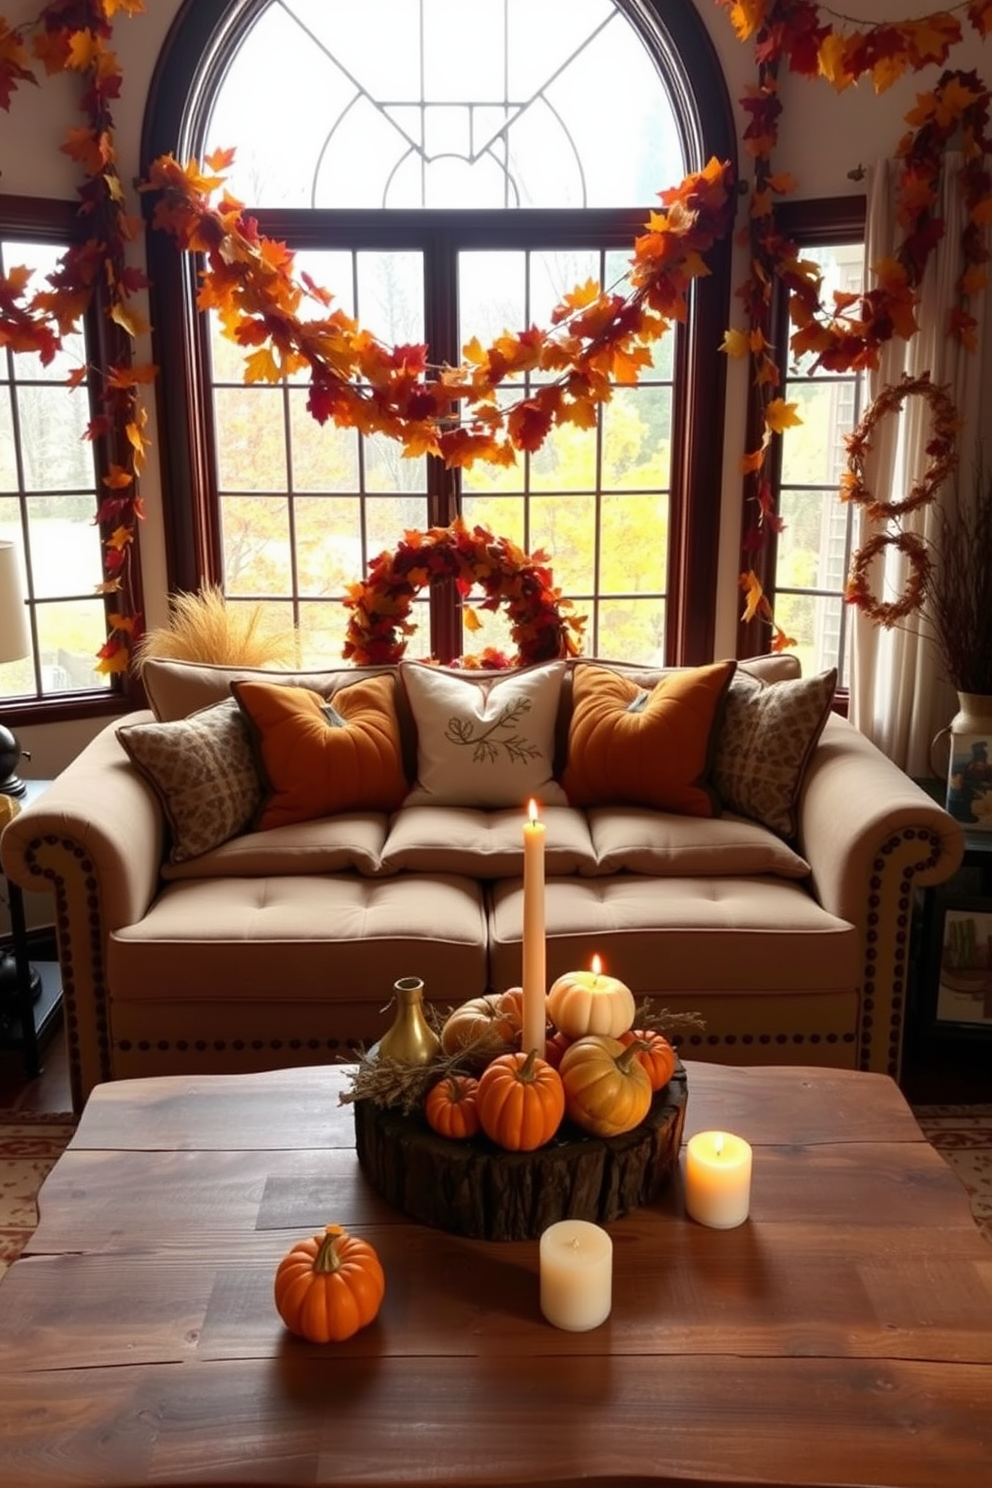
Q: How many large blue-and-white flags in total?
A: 0